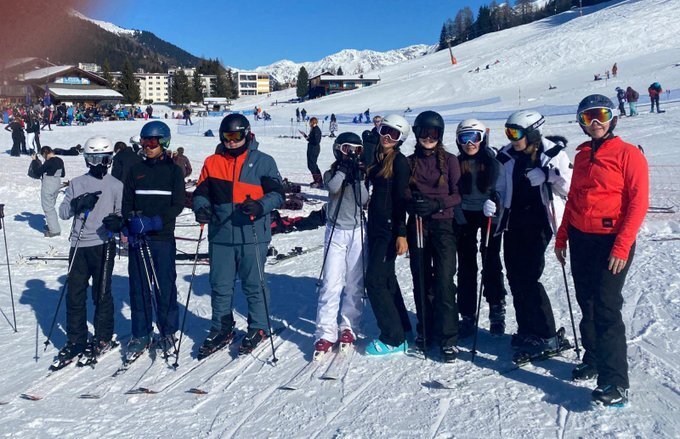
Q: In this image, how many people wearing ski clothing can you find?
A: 9